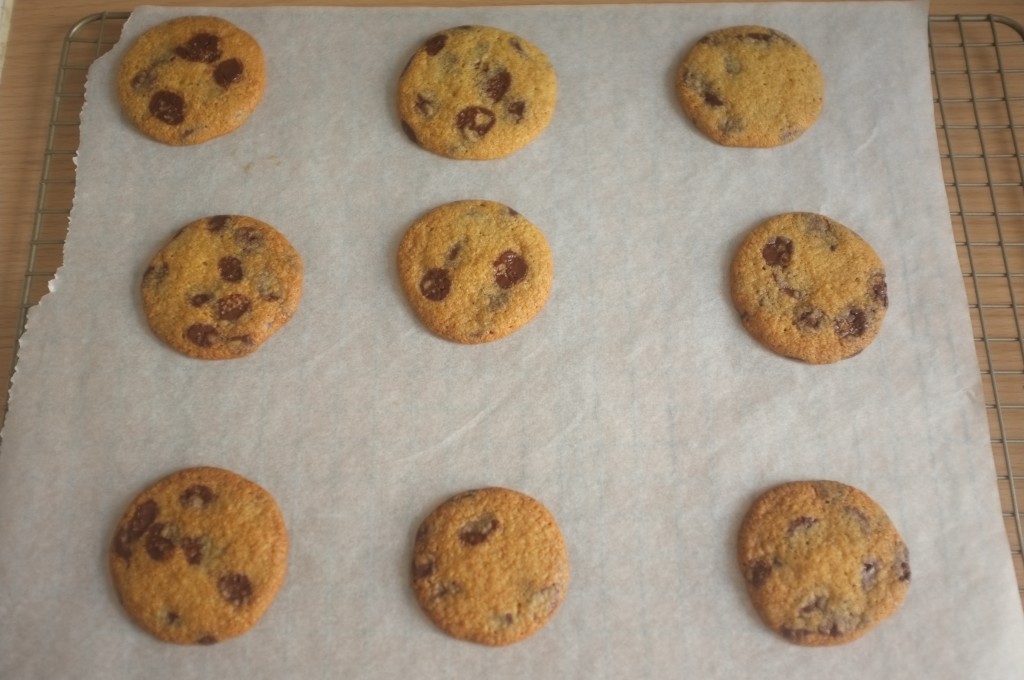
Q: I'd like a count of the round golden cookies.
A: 9